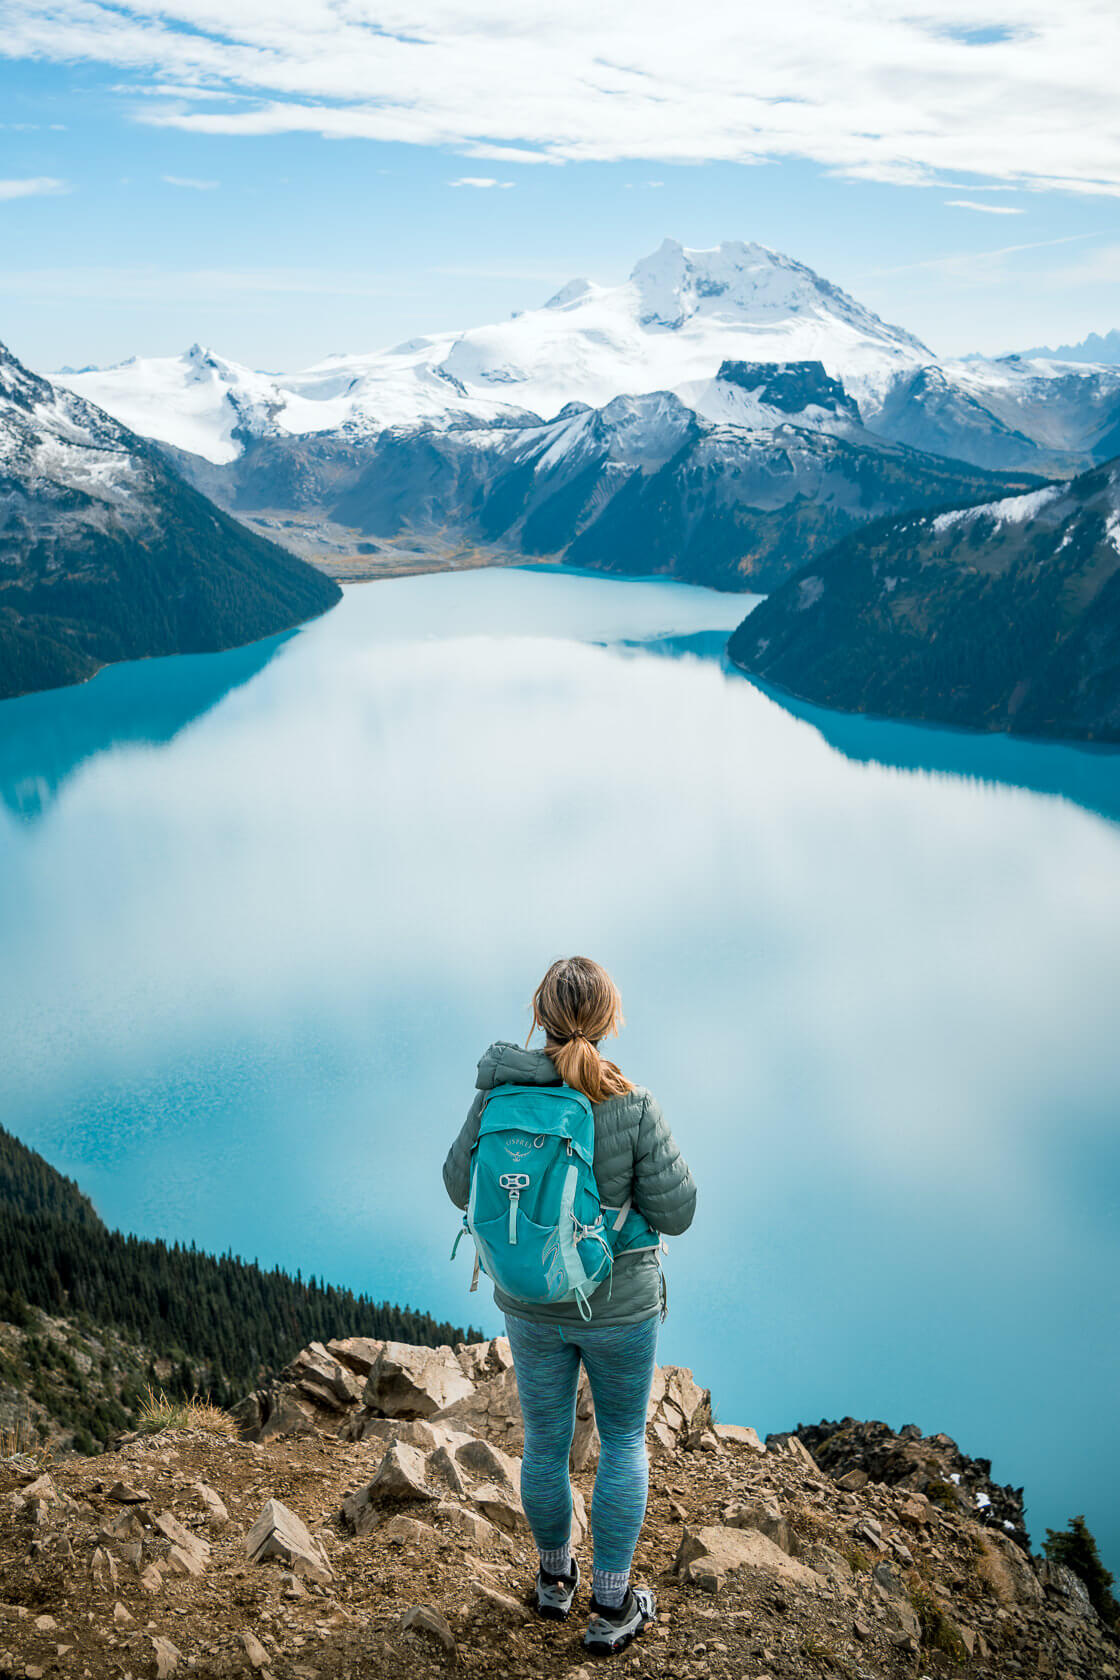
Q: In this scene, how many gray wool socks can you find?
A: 2